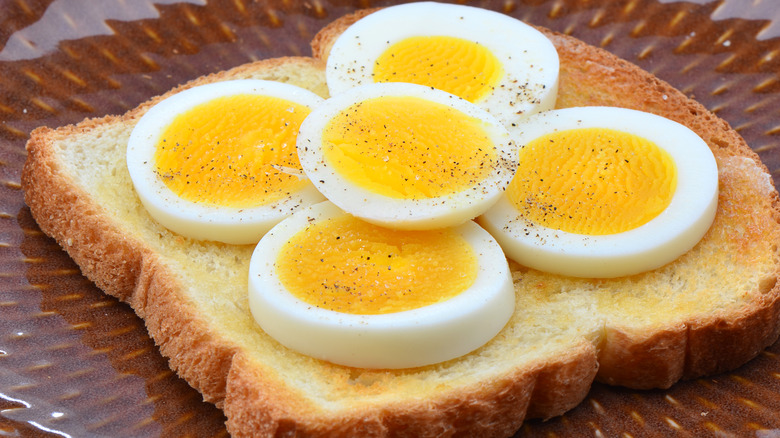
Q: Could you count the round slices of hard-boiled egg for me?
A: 5